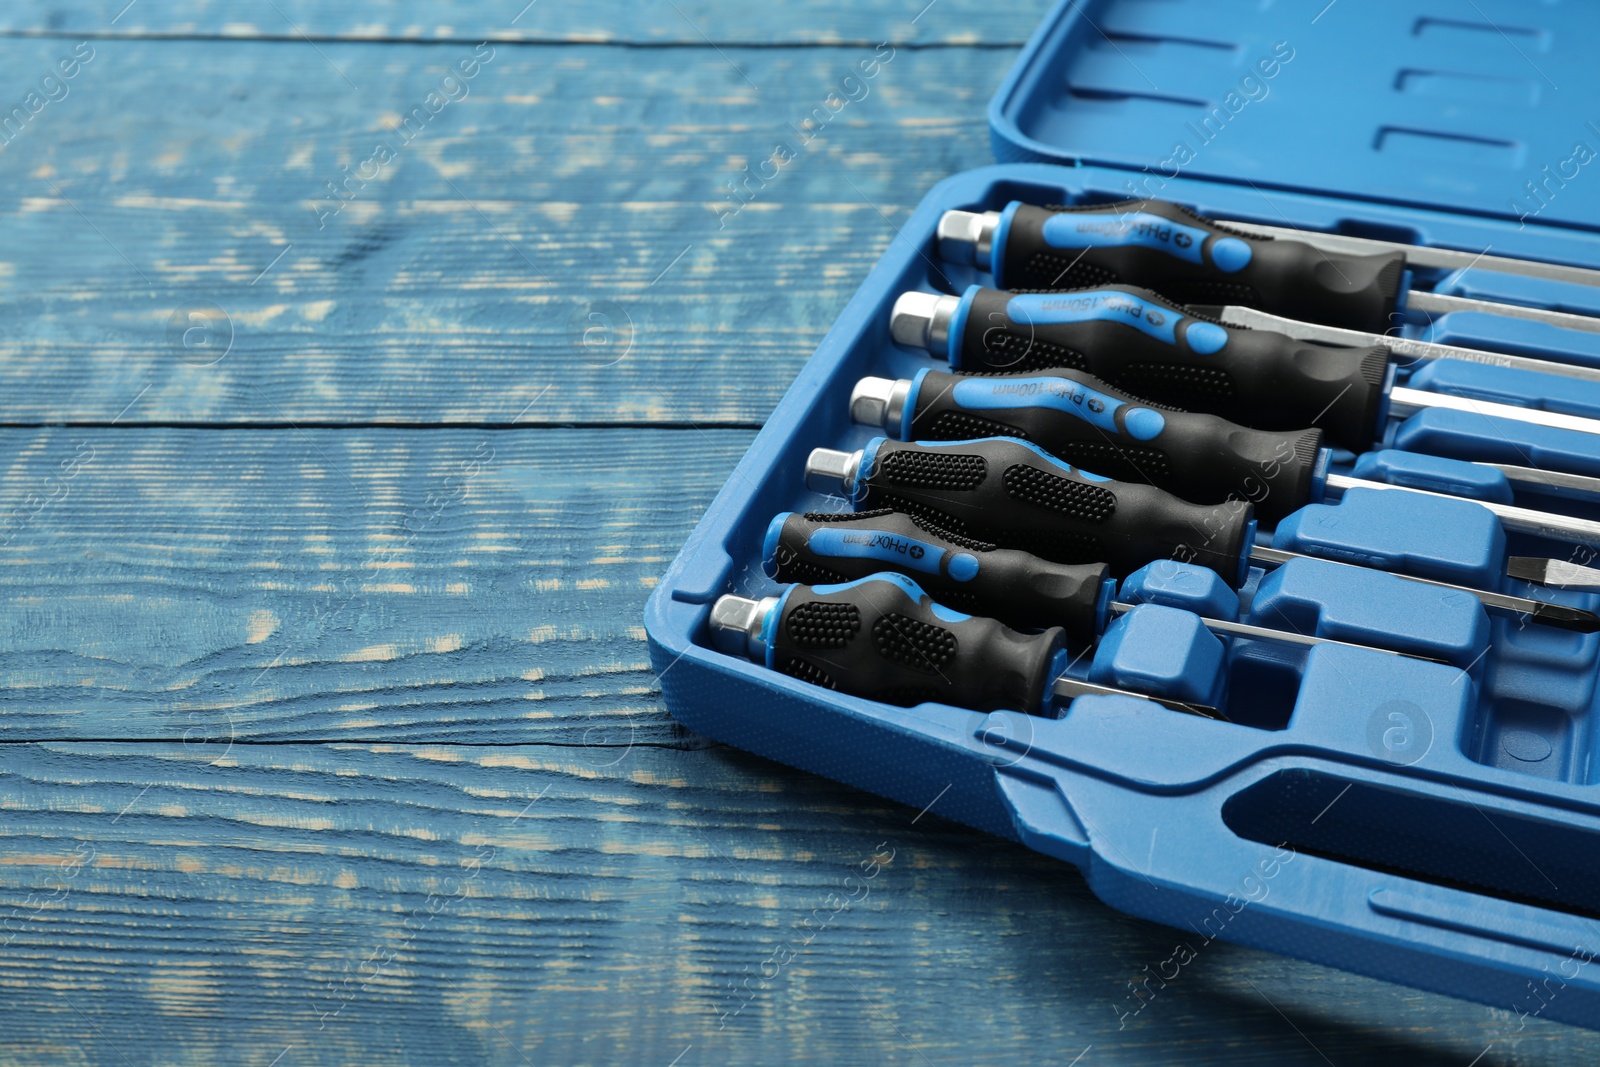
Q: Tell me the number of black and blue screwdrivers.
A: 6